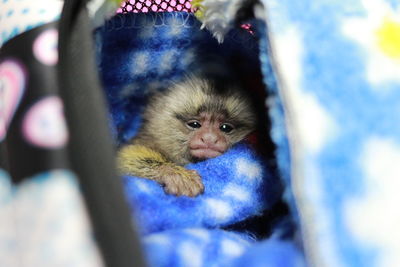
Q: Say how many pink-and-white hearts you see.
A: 3